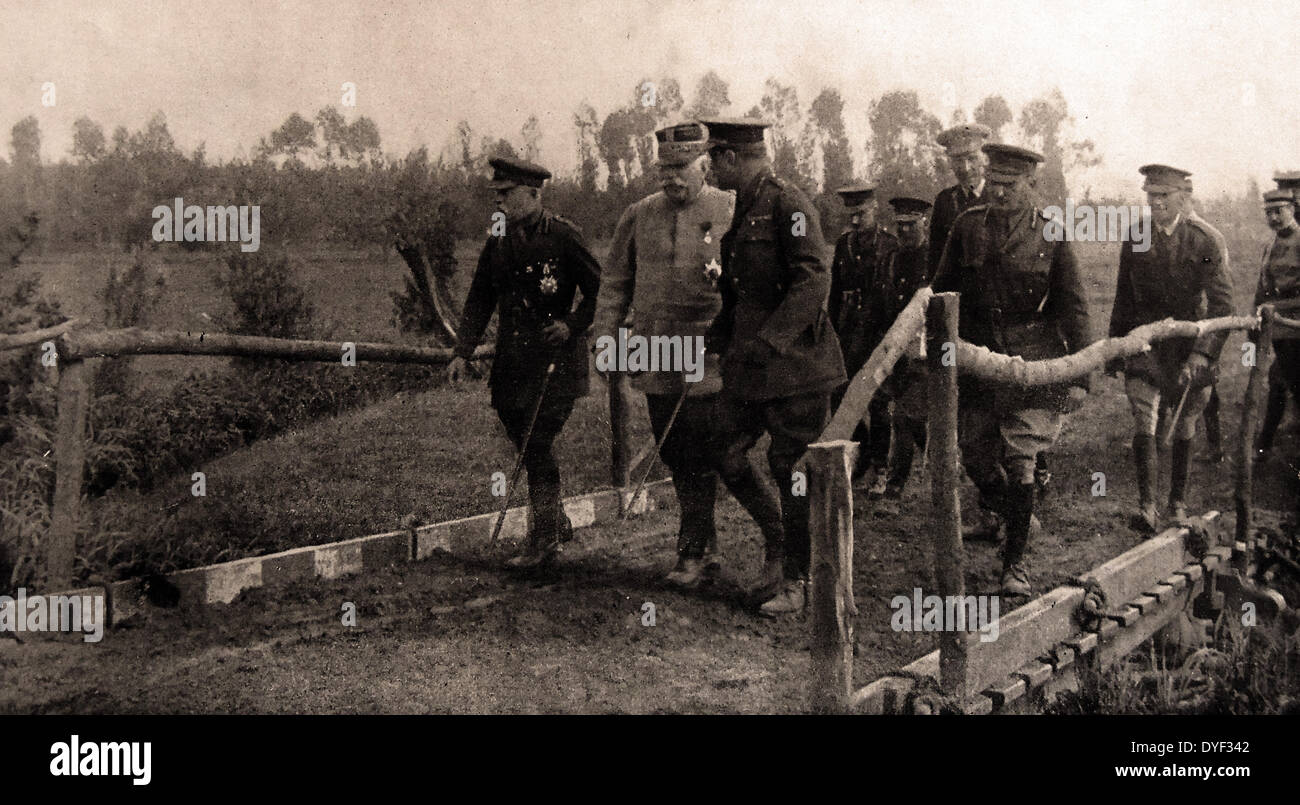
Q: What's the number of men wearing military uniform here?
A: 10